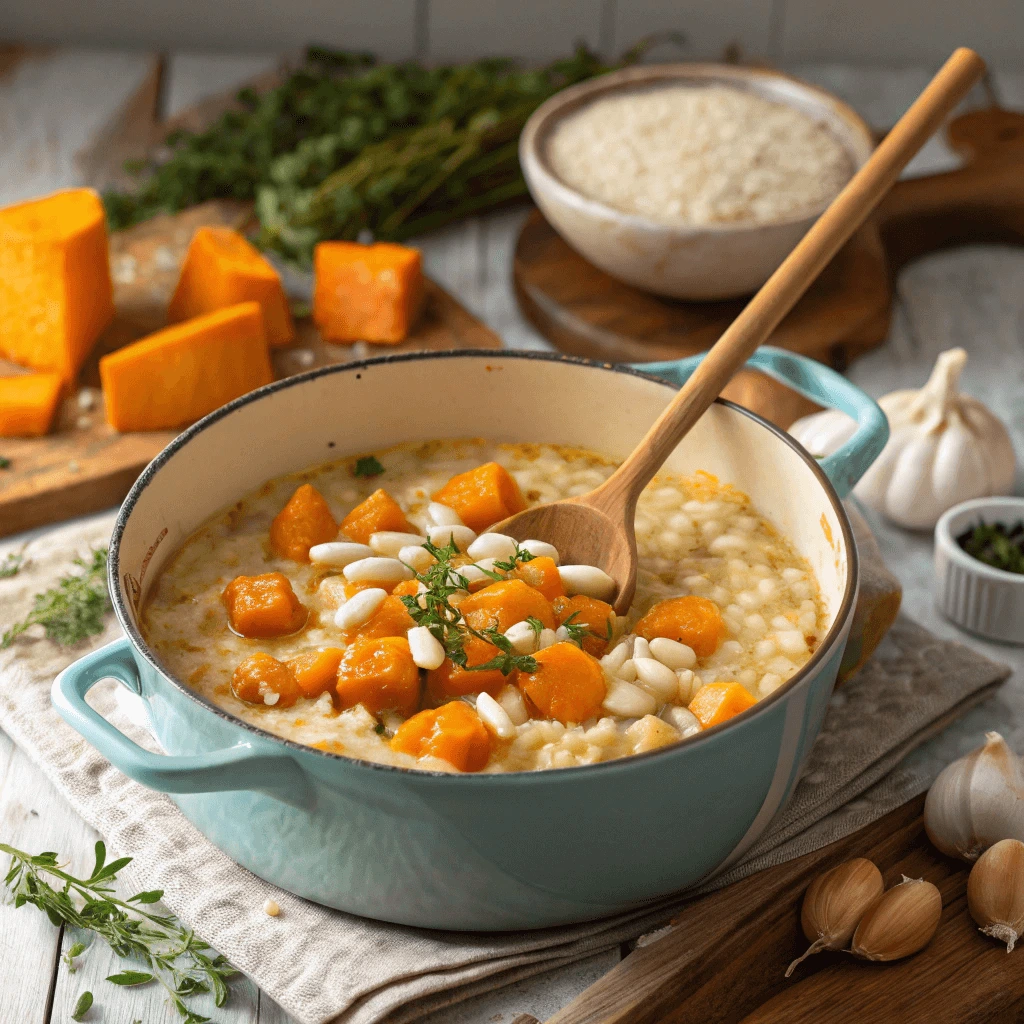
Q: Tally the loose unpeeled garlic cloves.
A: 3